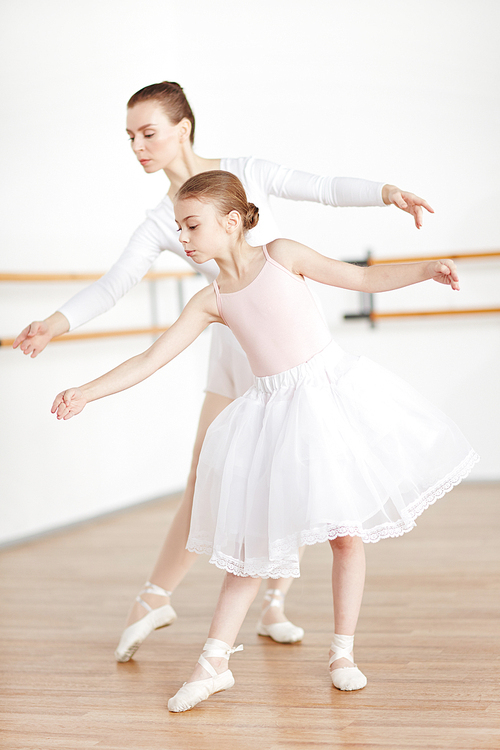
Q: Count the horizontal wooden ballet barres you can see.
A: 4